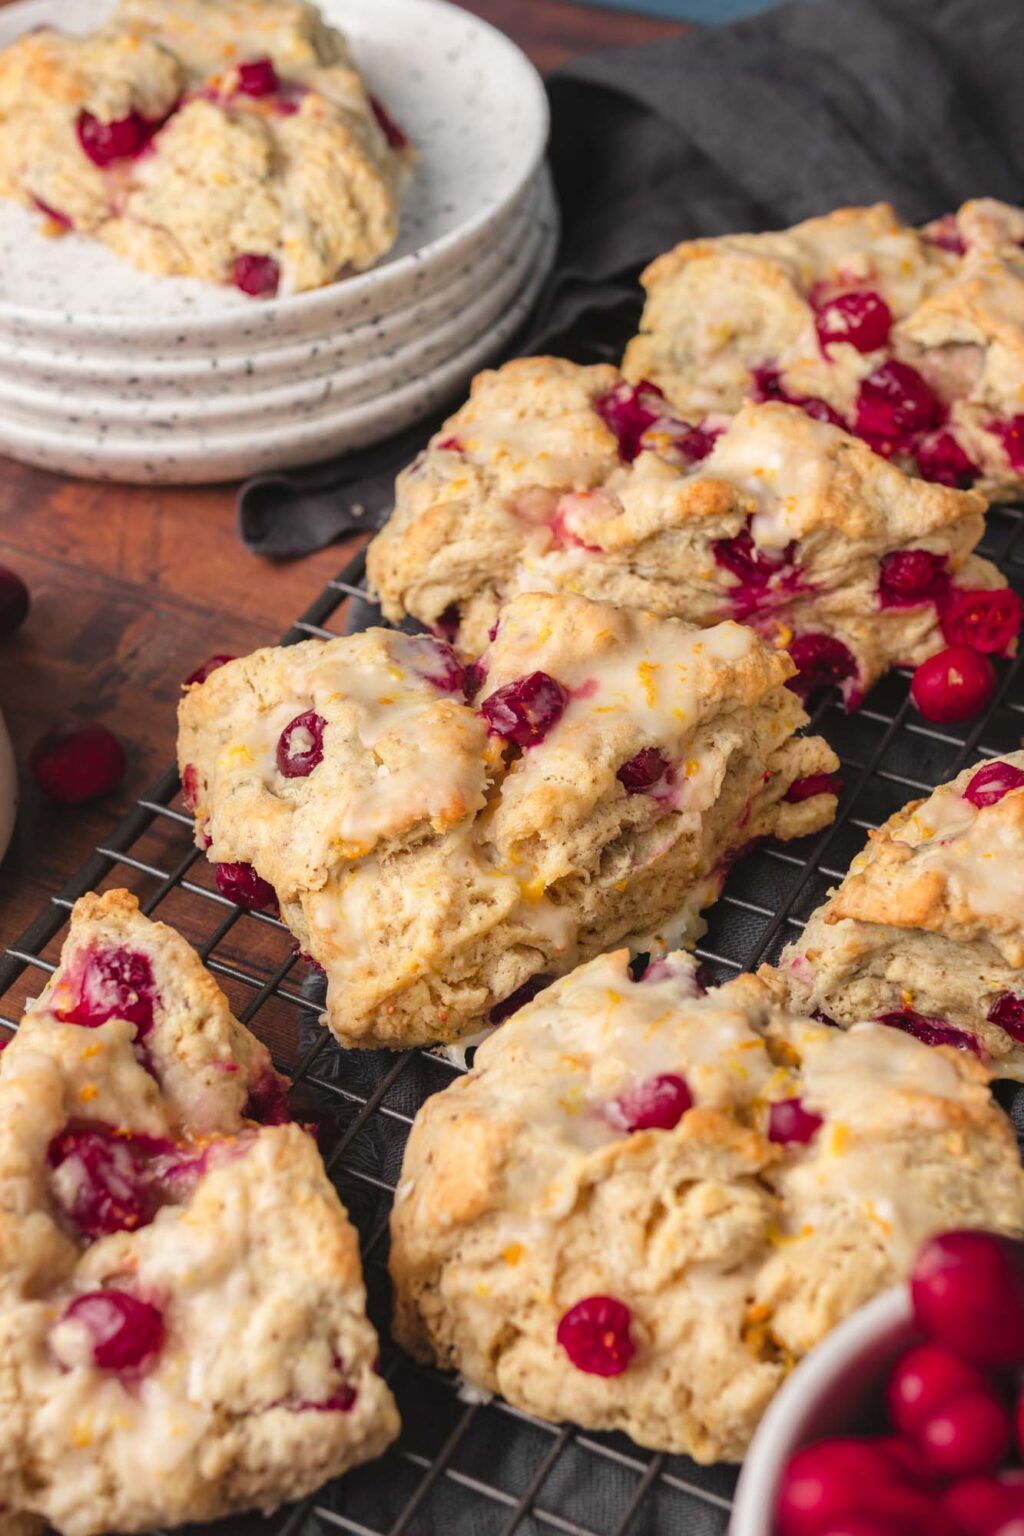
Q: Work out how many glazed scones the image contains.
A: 7